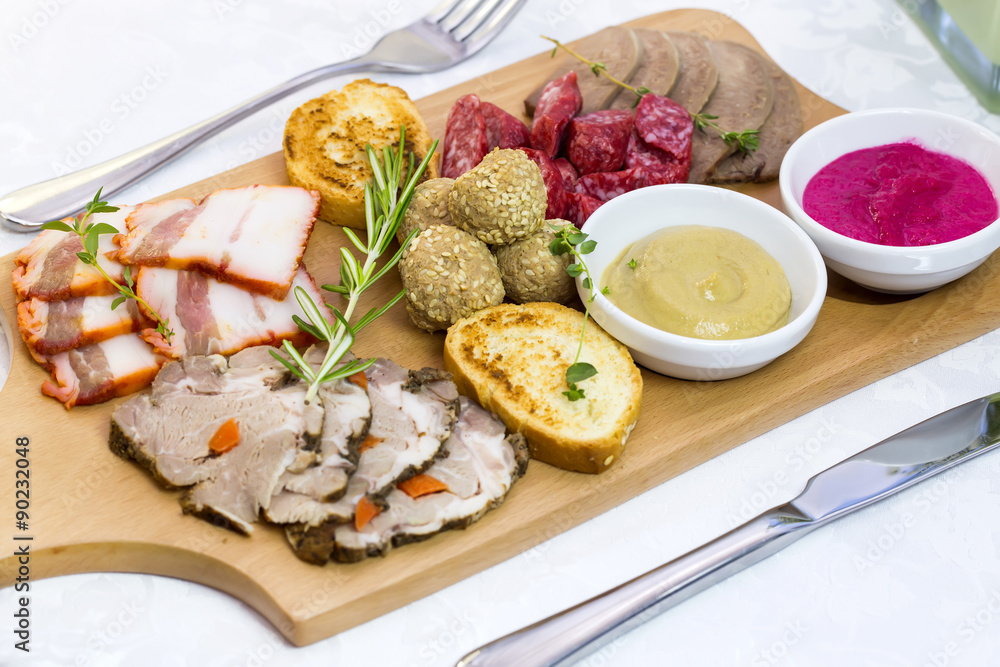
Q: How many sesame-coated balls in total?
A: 4